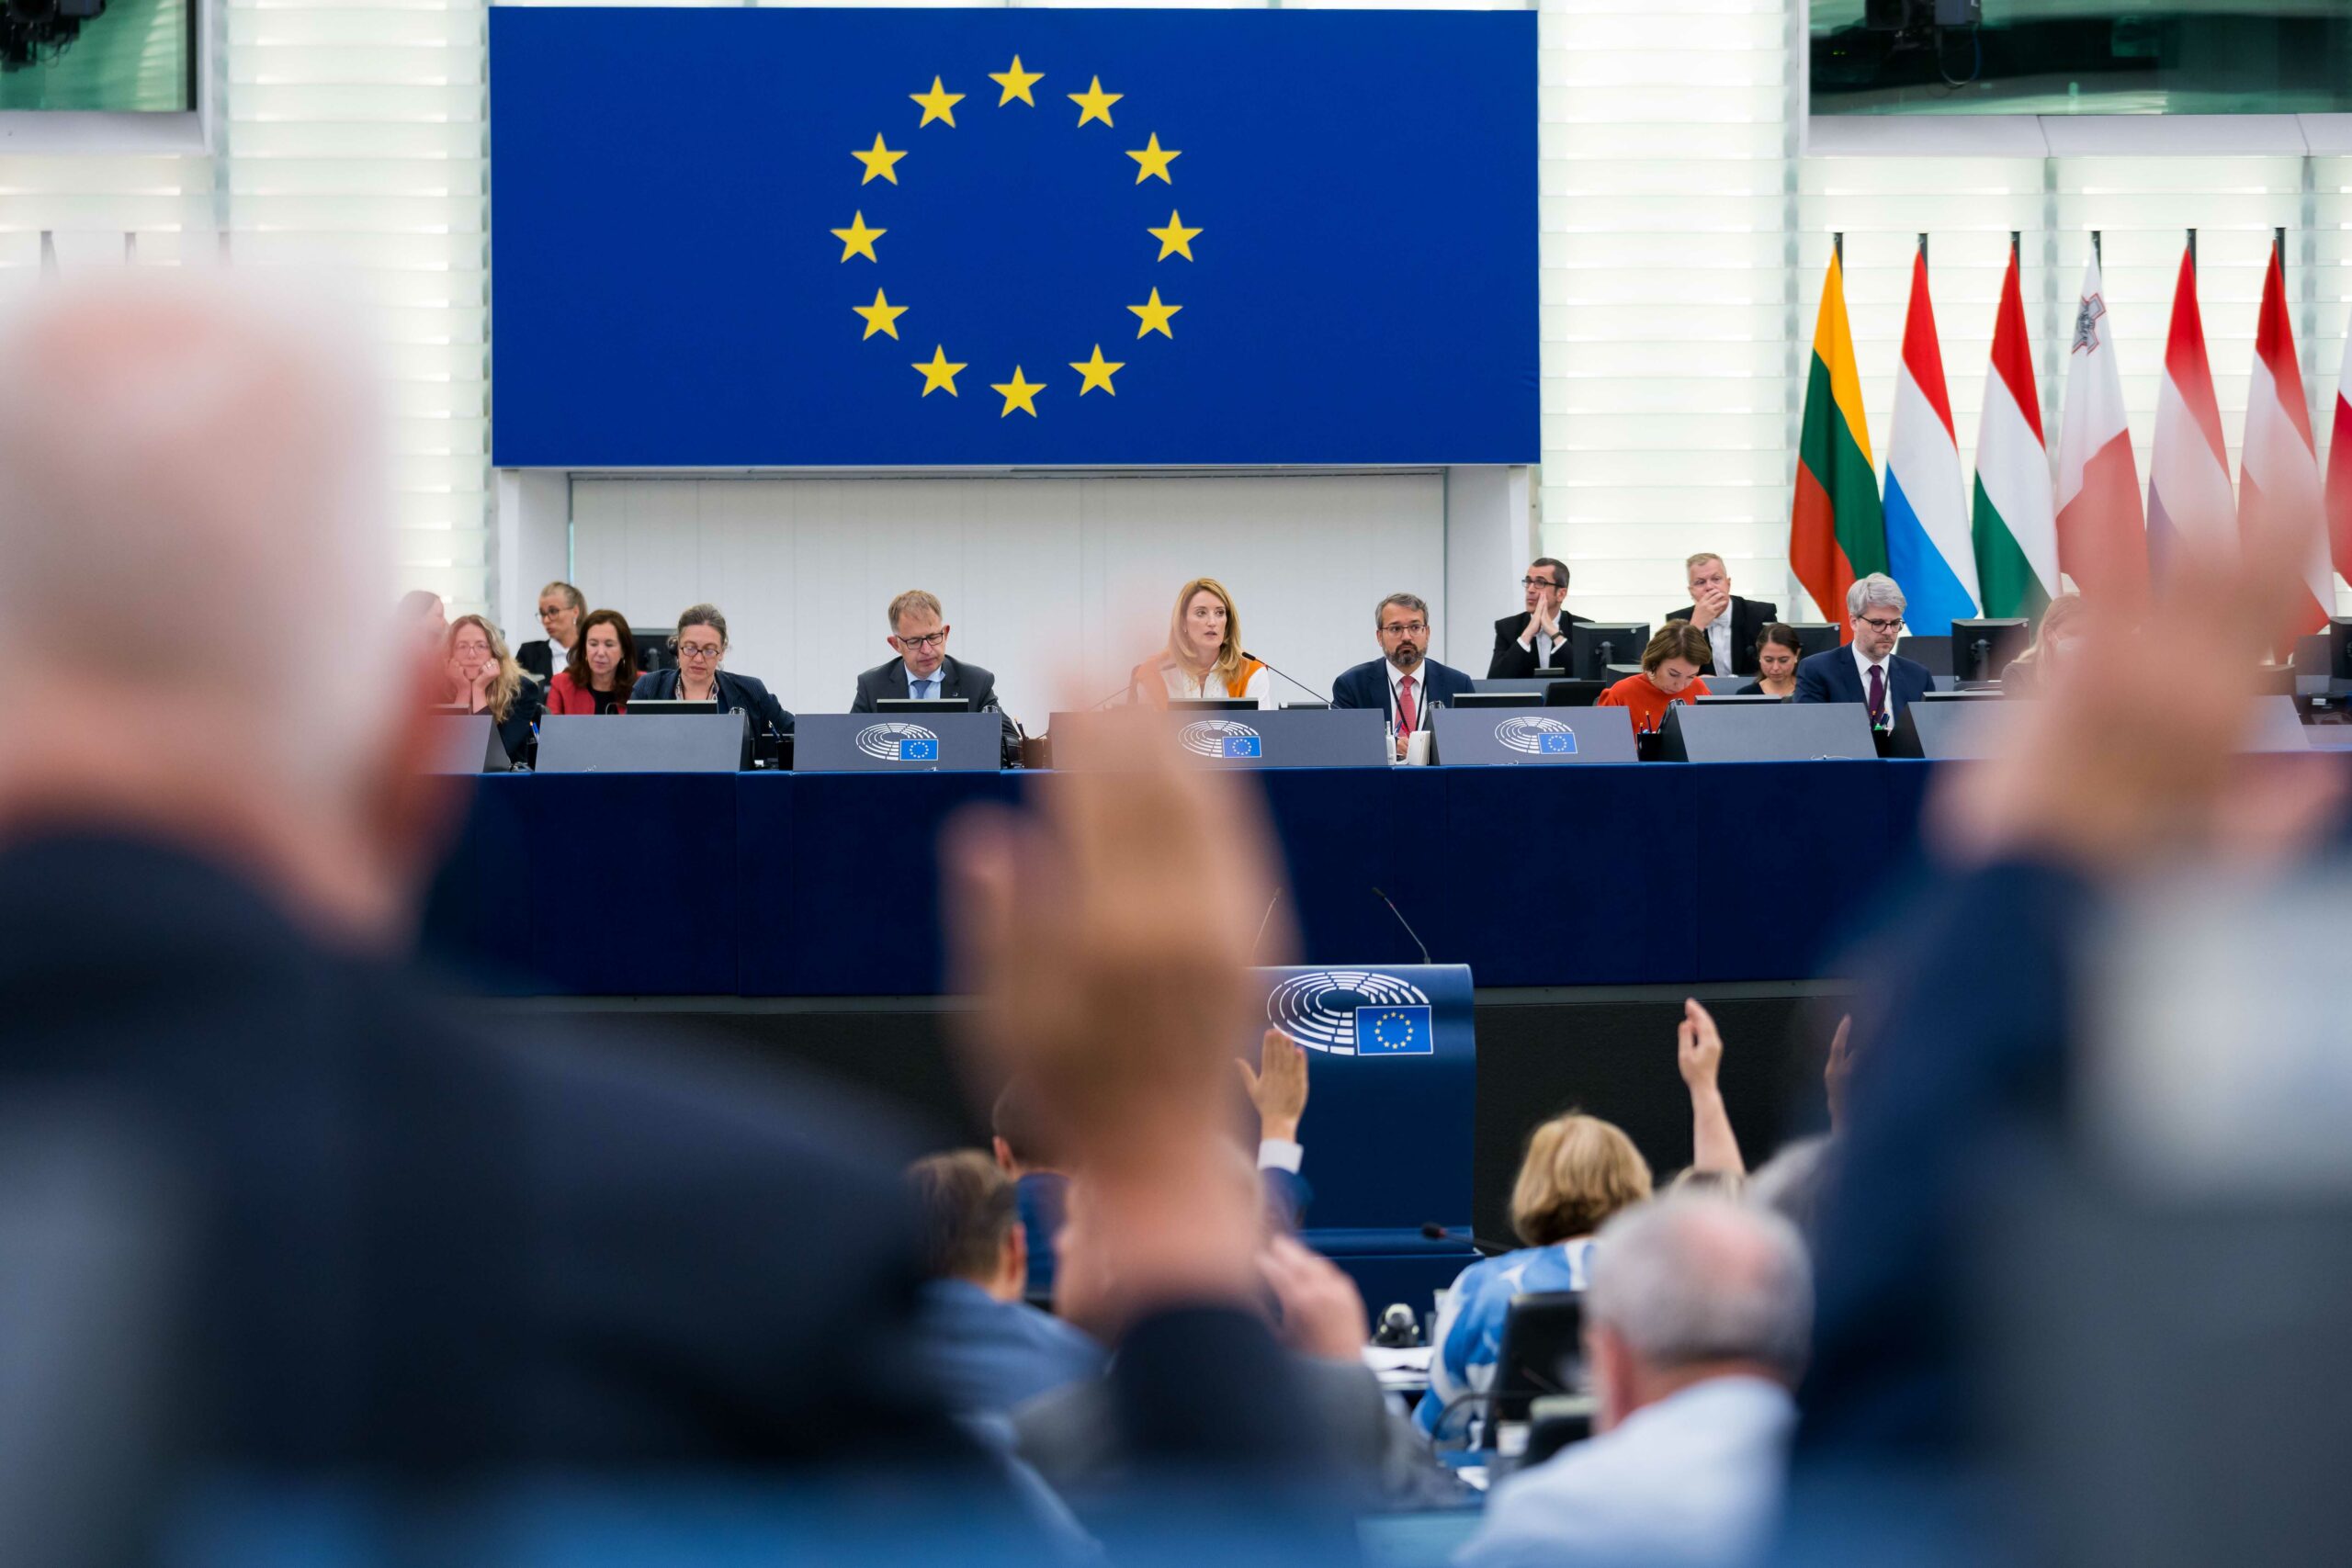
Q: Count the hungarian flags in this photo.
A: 1